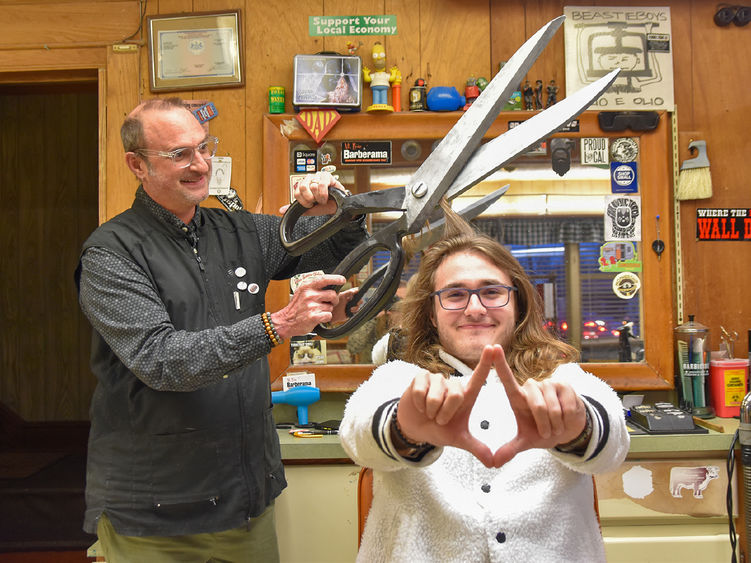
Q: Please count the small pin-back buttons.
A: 3